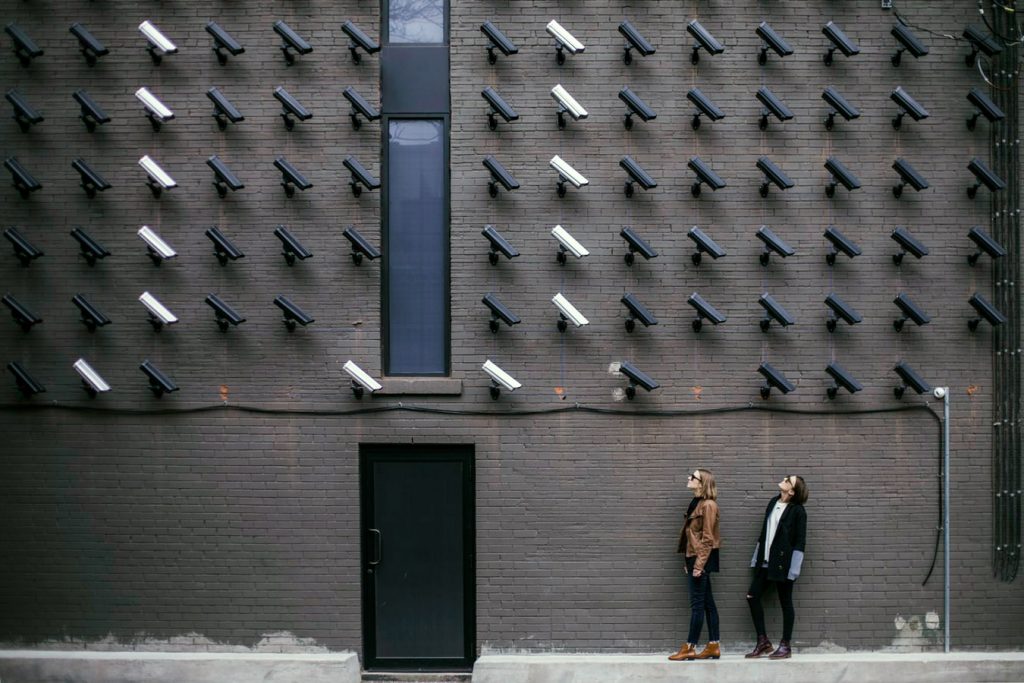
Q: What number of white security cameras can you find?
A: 13